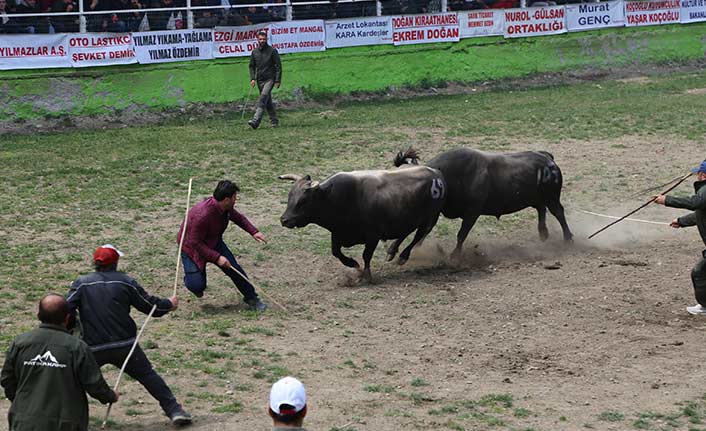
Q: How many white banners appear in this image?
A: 12